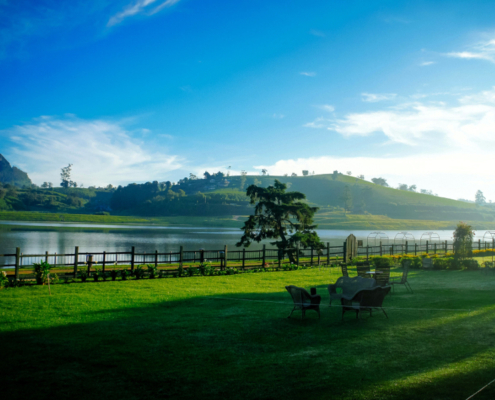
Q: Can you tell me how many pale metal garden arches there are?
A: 4